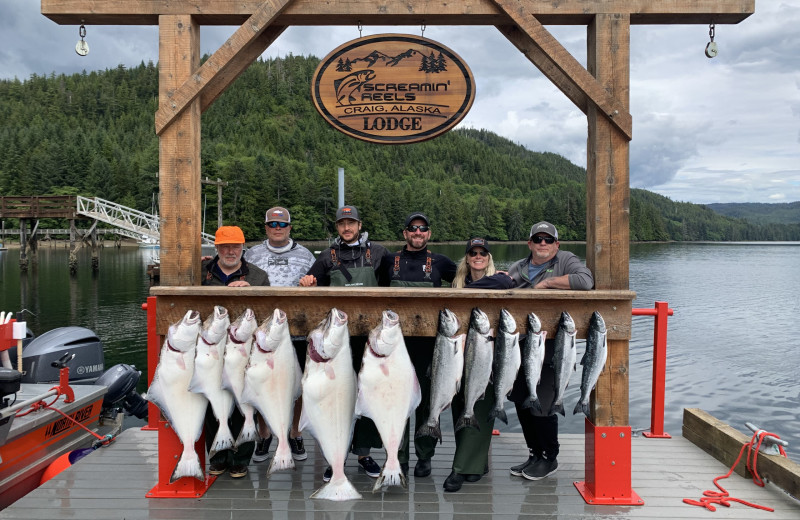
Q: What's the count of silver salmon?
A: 6